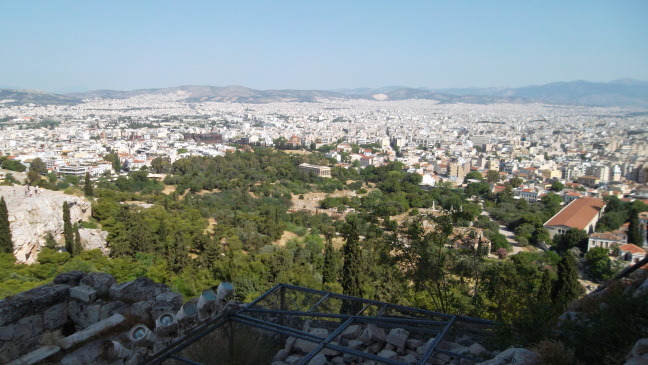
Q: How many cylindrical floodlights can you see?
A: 6